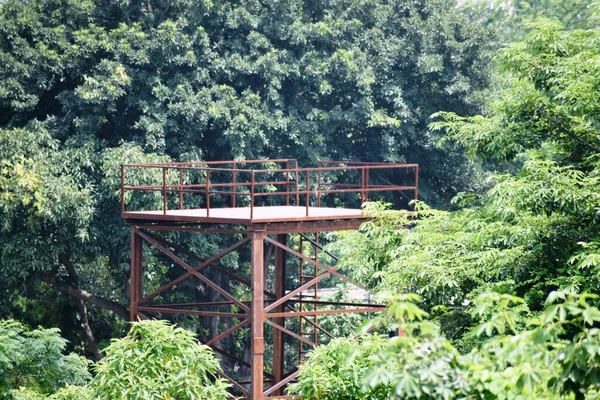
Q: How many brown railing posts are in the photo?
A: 13